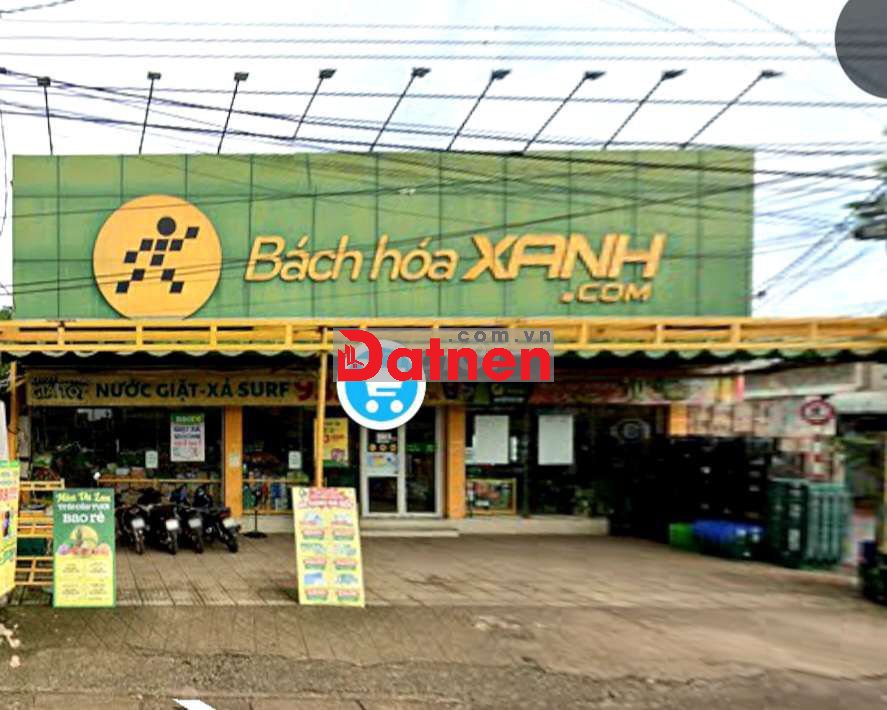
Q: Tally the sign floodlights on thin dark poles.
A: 9